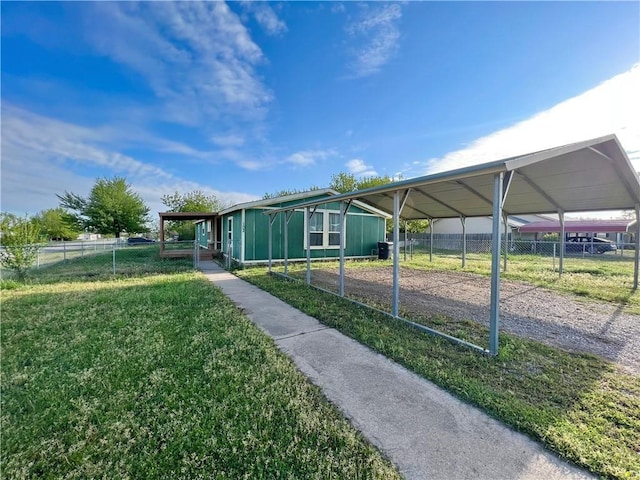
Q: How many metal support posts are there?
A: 12